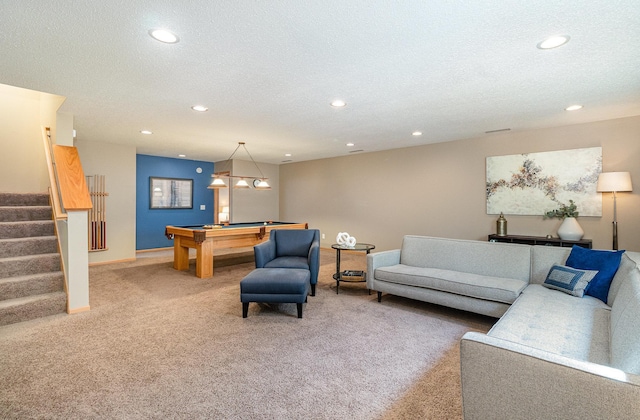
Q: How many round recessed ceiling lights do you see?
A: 10